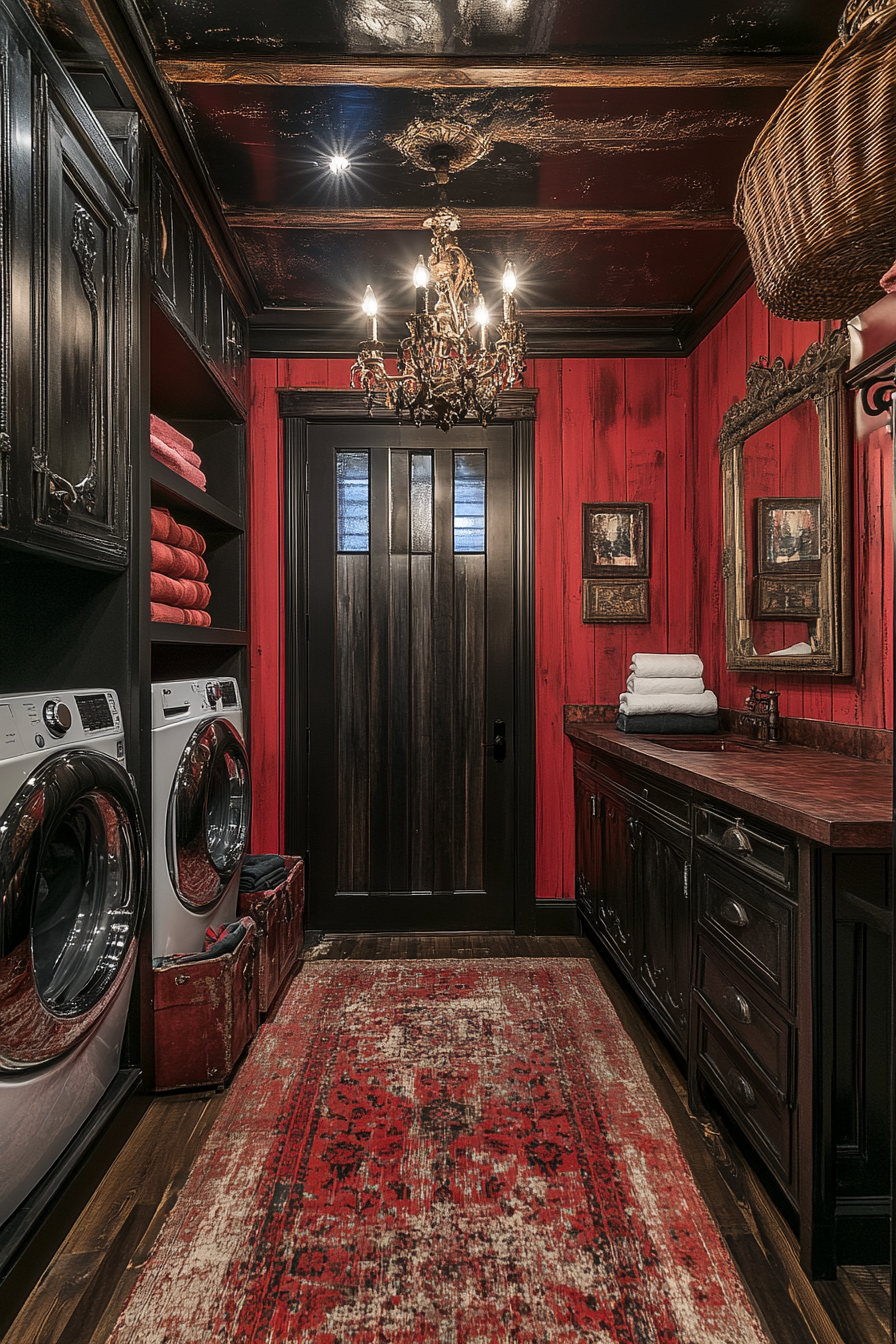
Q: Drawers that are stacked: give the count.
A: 4